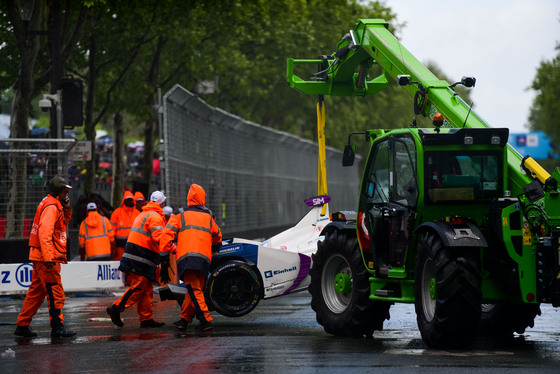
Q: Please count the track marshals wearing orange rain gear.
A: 7